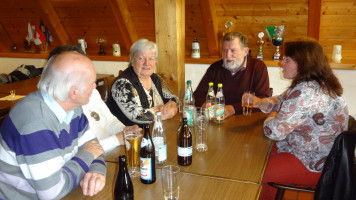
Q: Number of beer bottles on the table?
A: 3